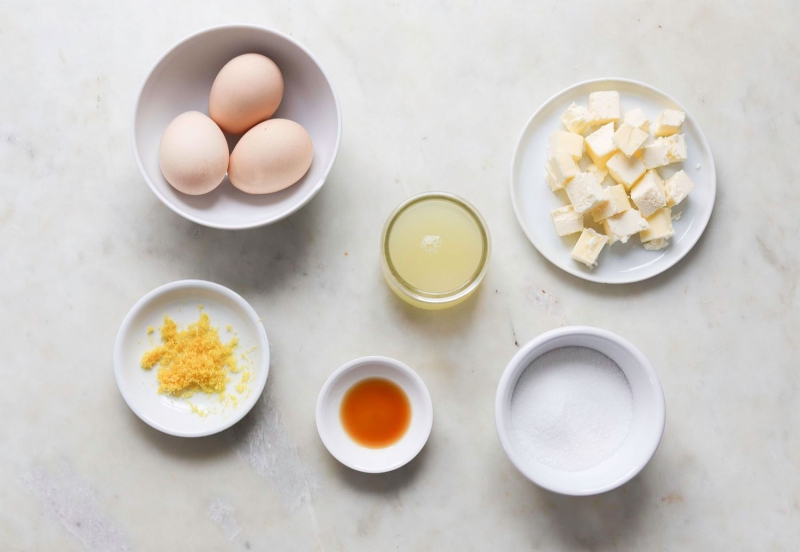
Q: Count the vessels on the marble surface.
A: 6